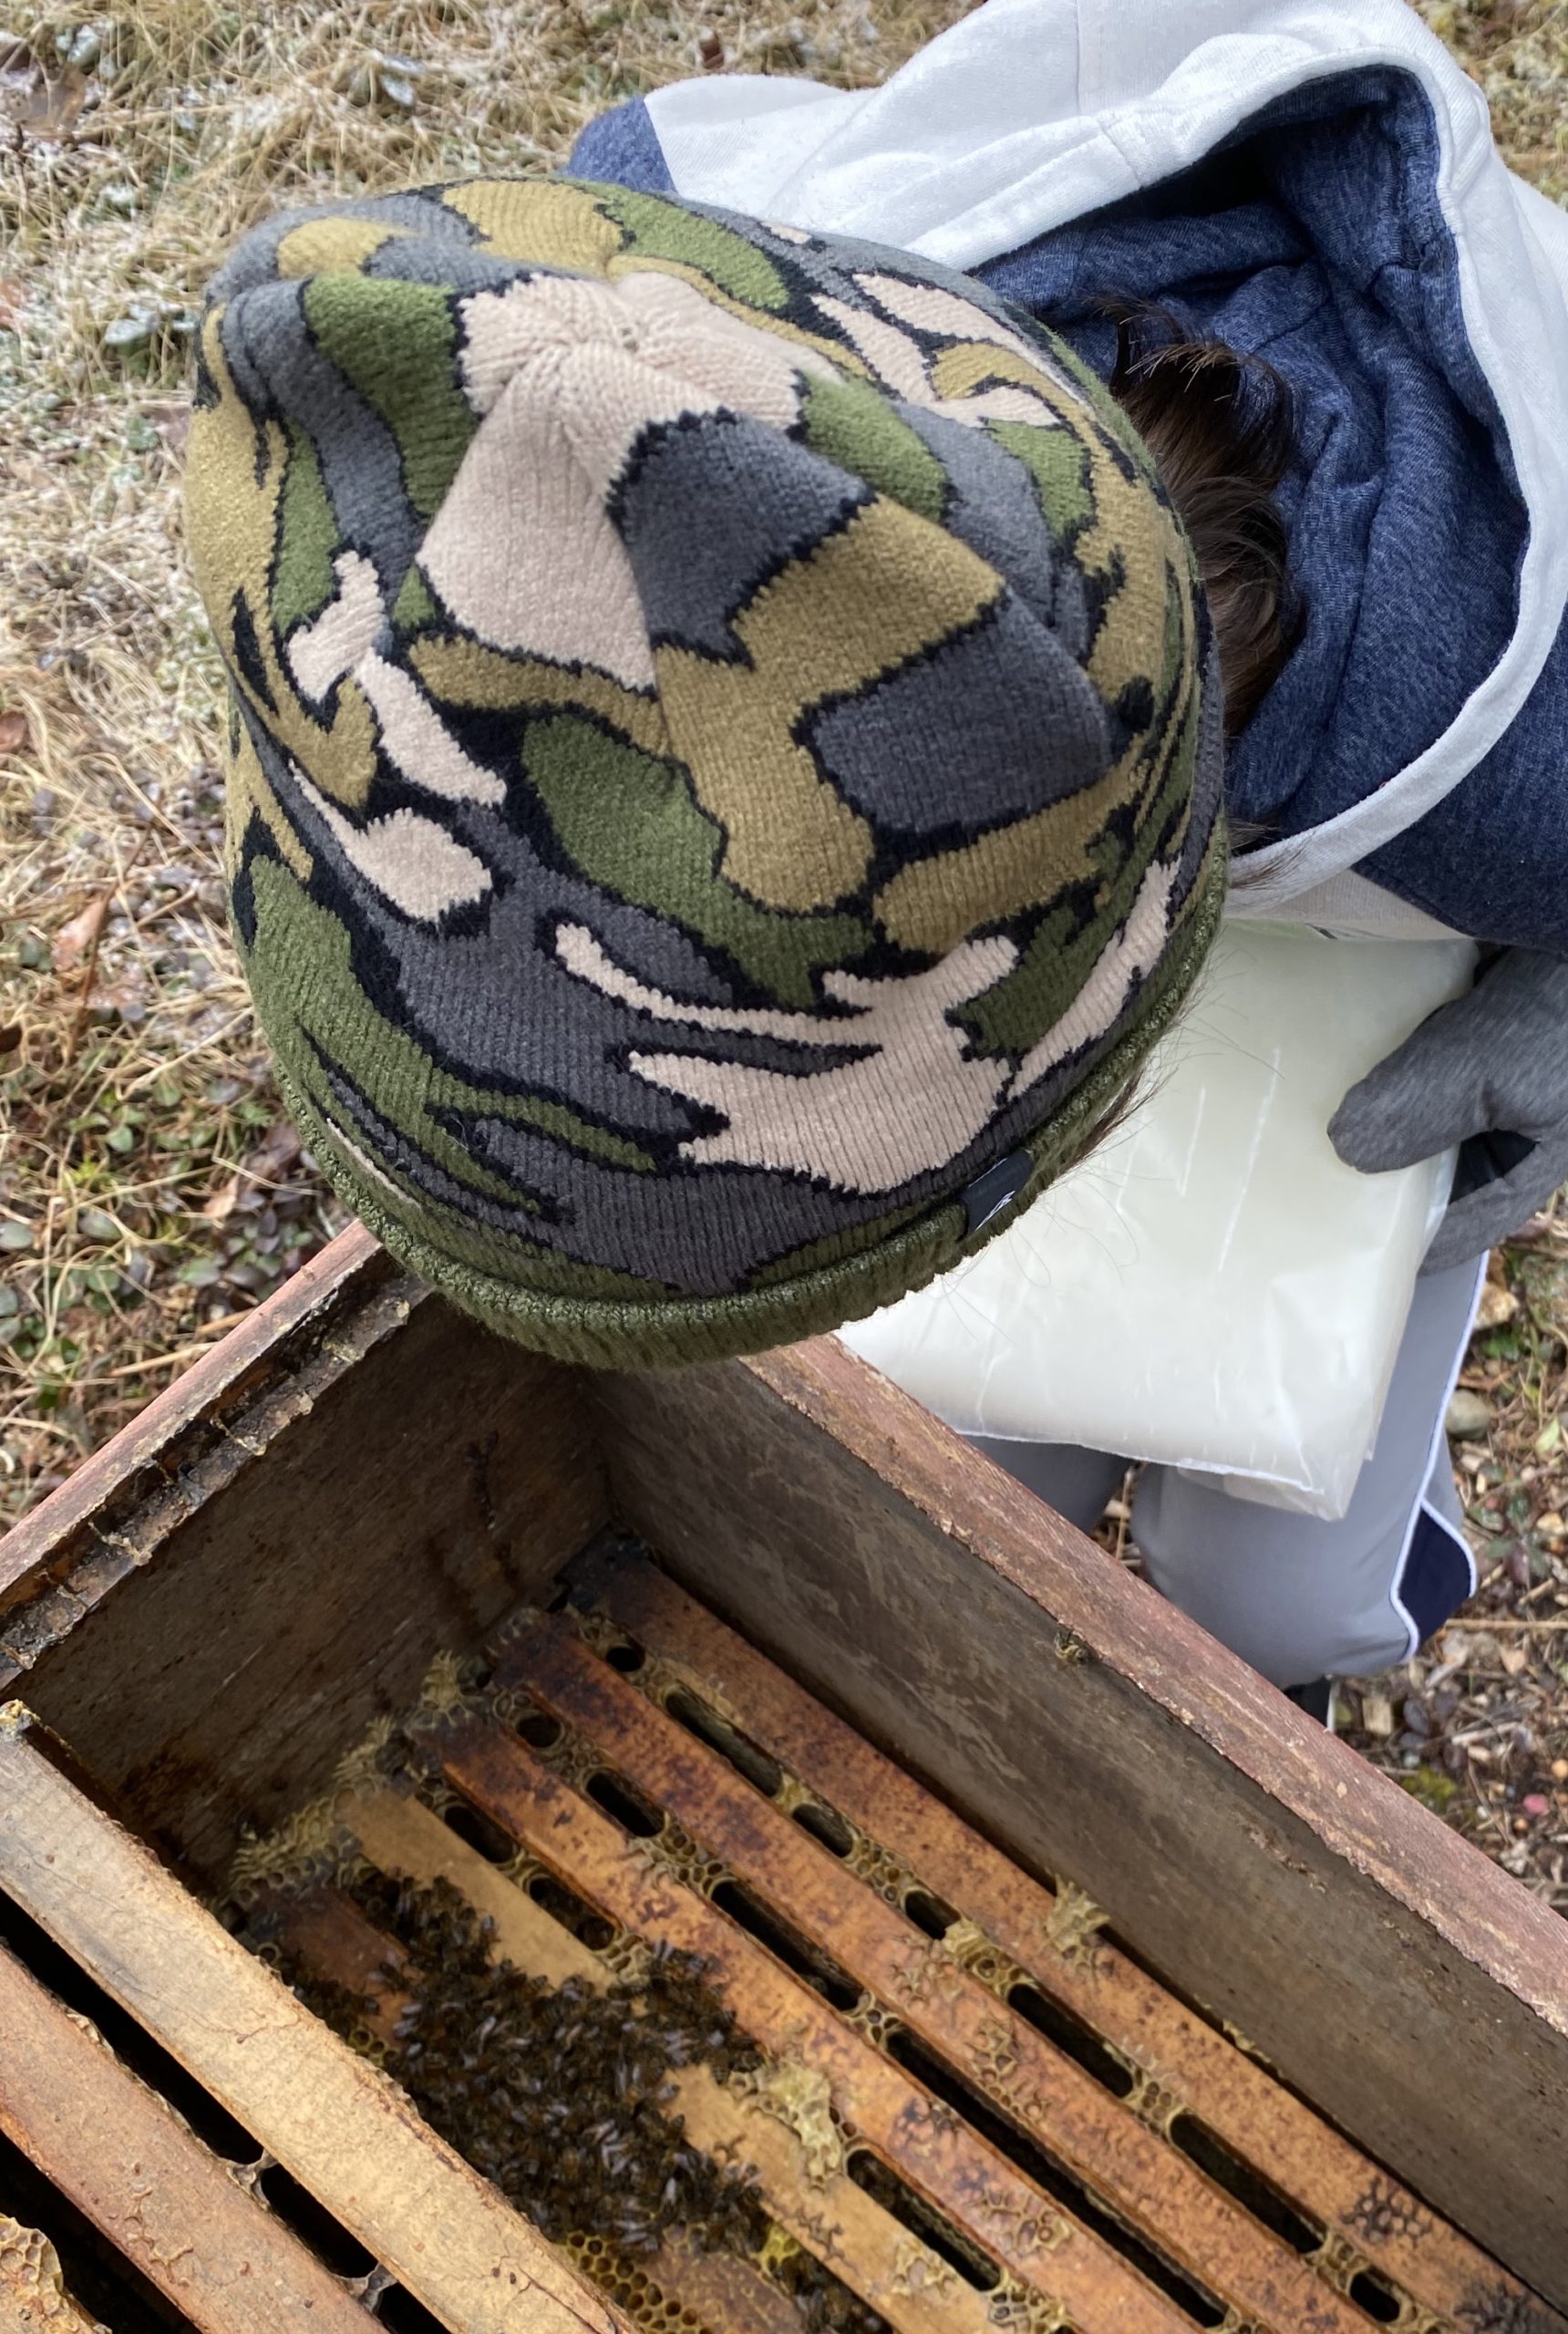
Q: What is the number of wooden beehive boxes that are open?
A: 1